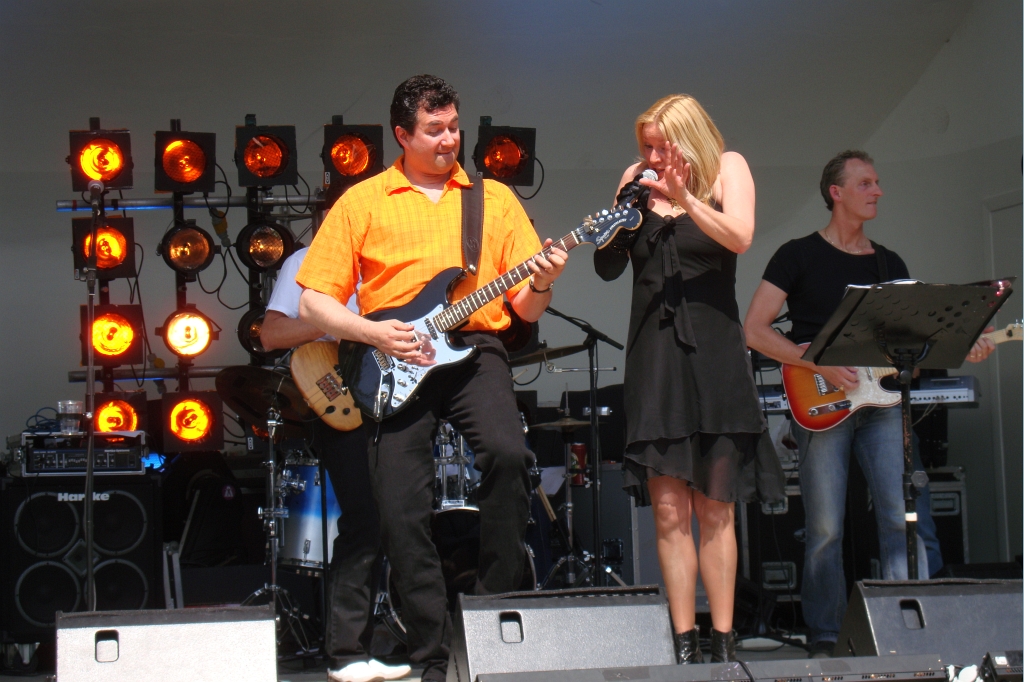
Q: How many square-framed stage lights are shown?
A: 9